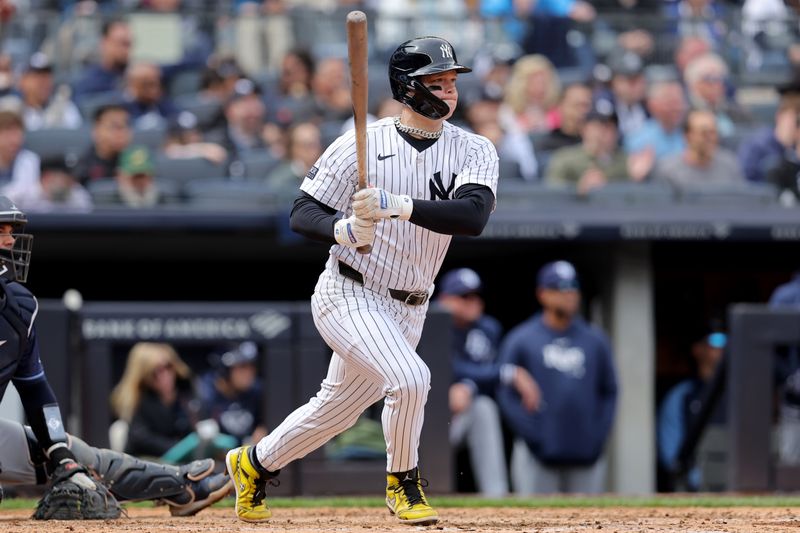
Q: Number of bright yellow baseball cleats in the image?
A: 2